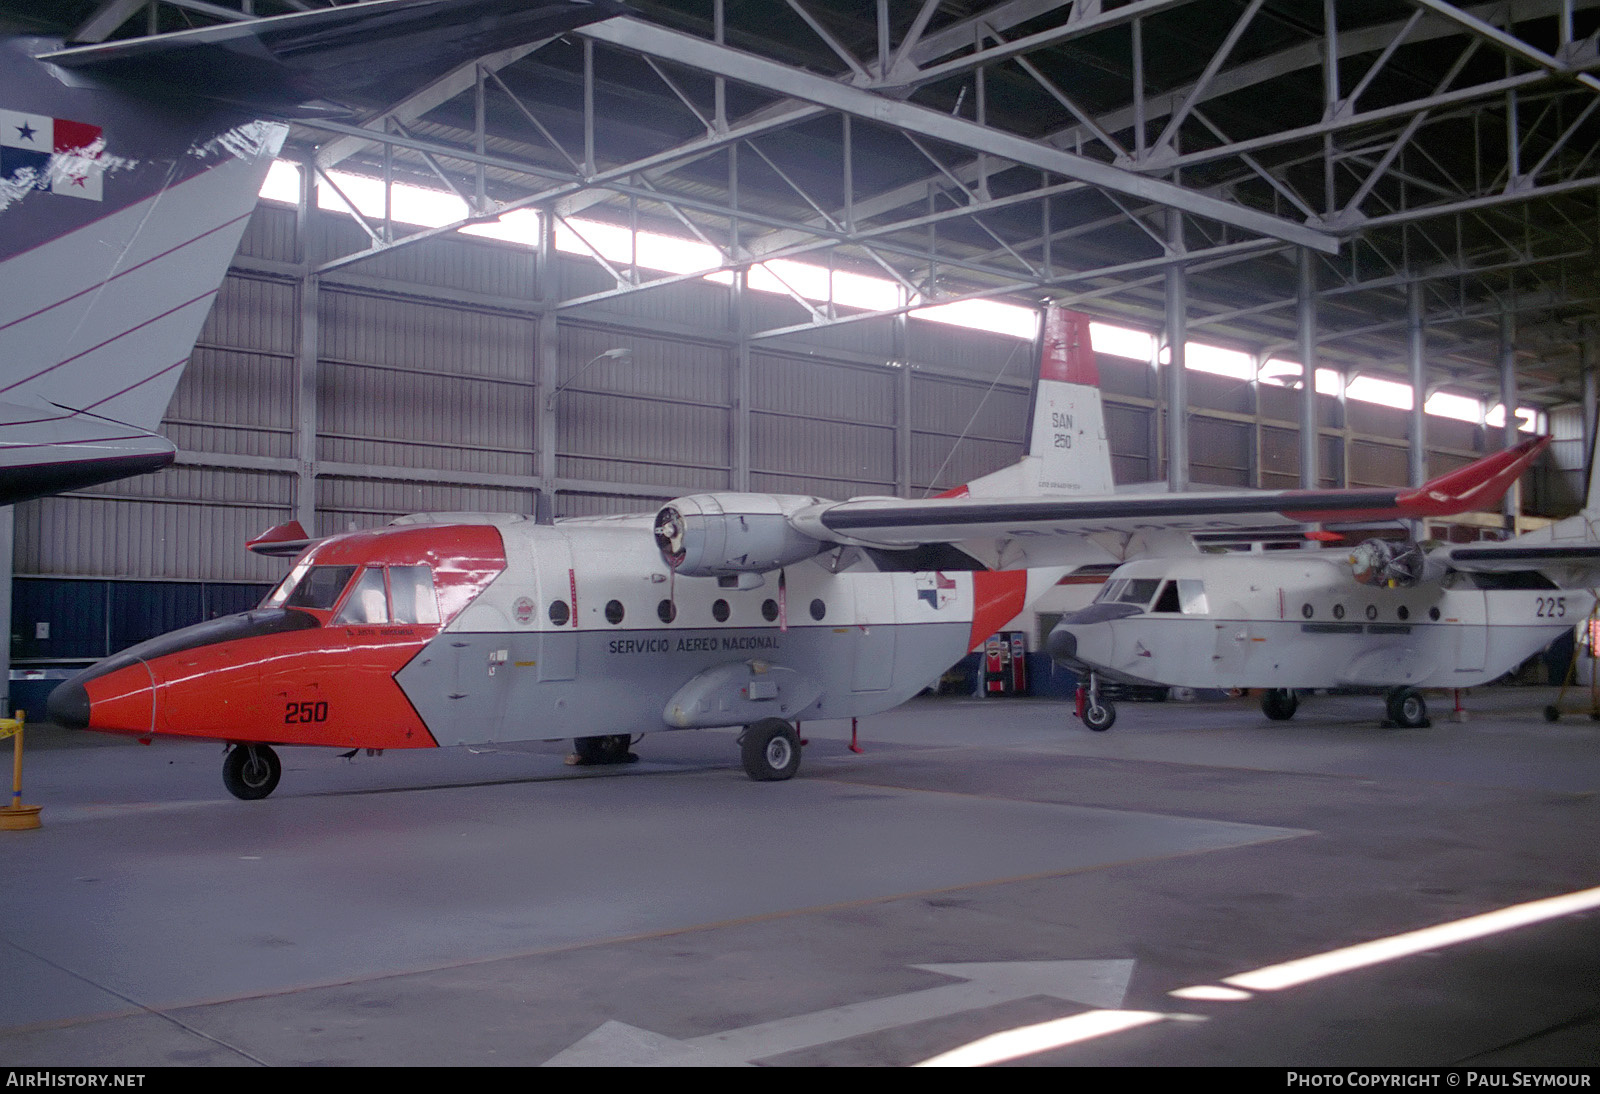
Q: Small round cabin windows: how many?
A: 11